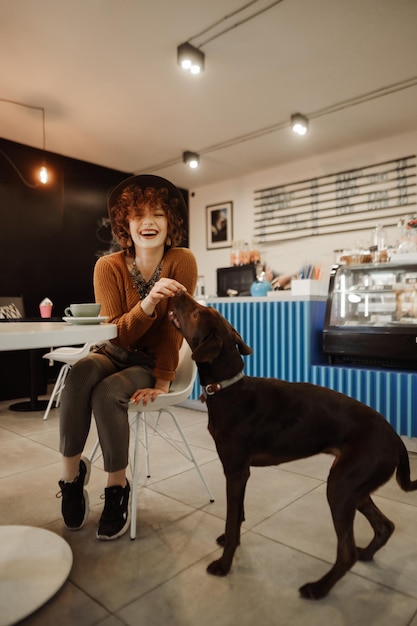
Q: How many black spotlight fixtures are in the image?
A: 3